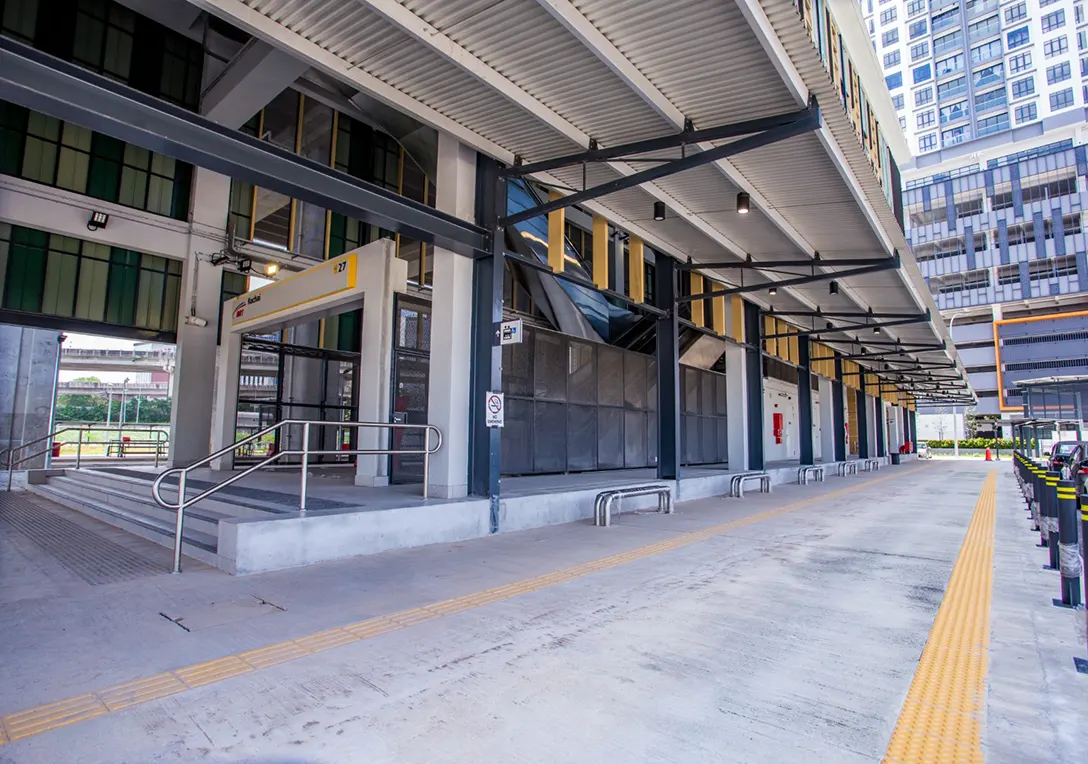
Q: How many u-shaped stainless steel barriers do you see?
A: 5